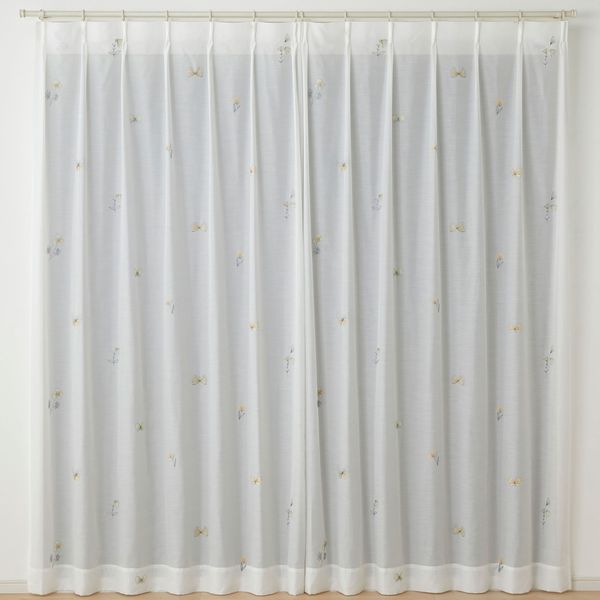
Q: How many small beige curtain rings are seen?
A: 14